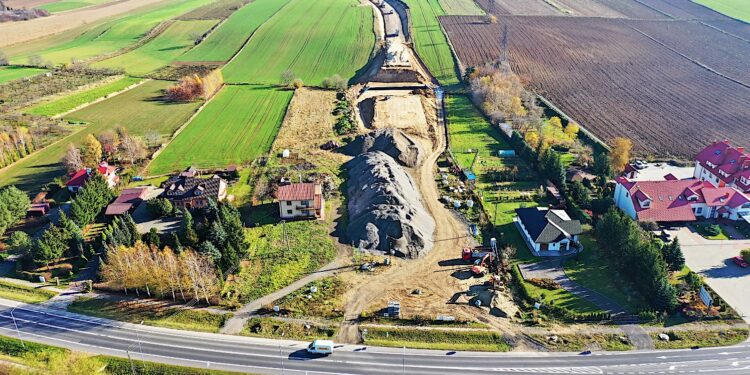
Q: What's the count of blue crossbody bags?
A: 0